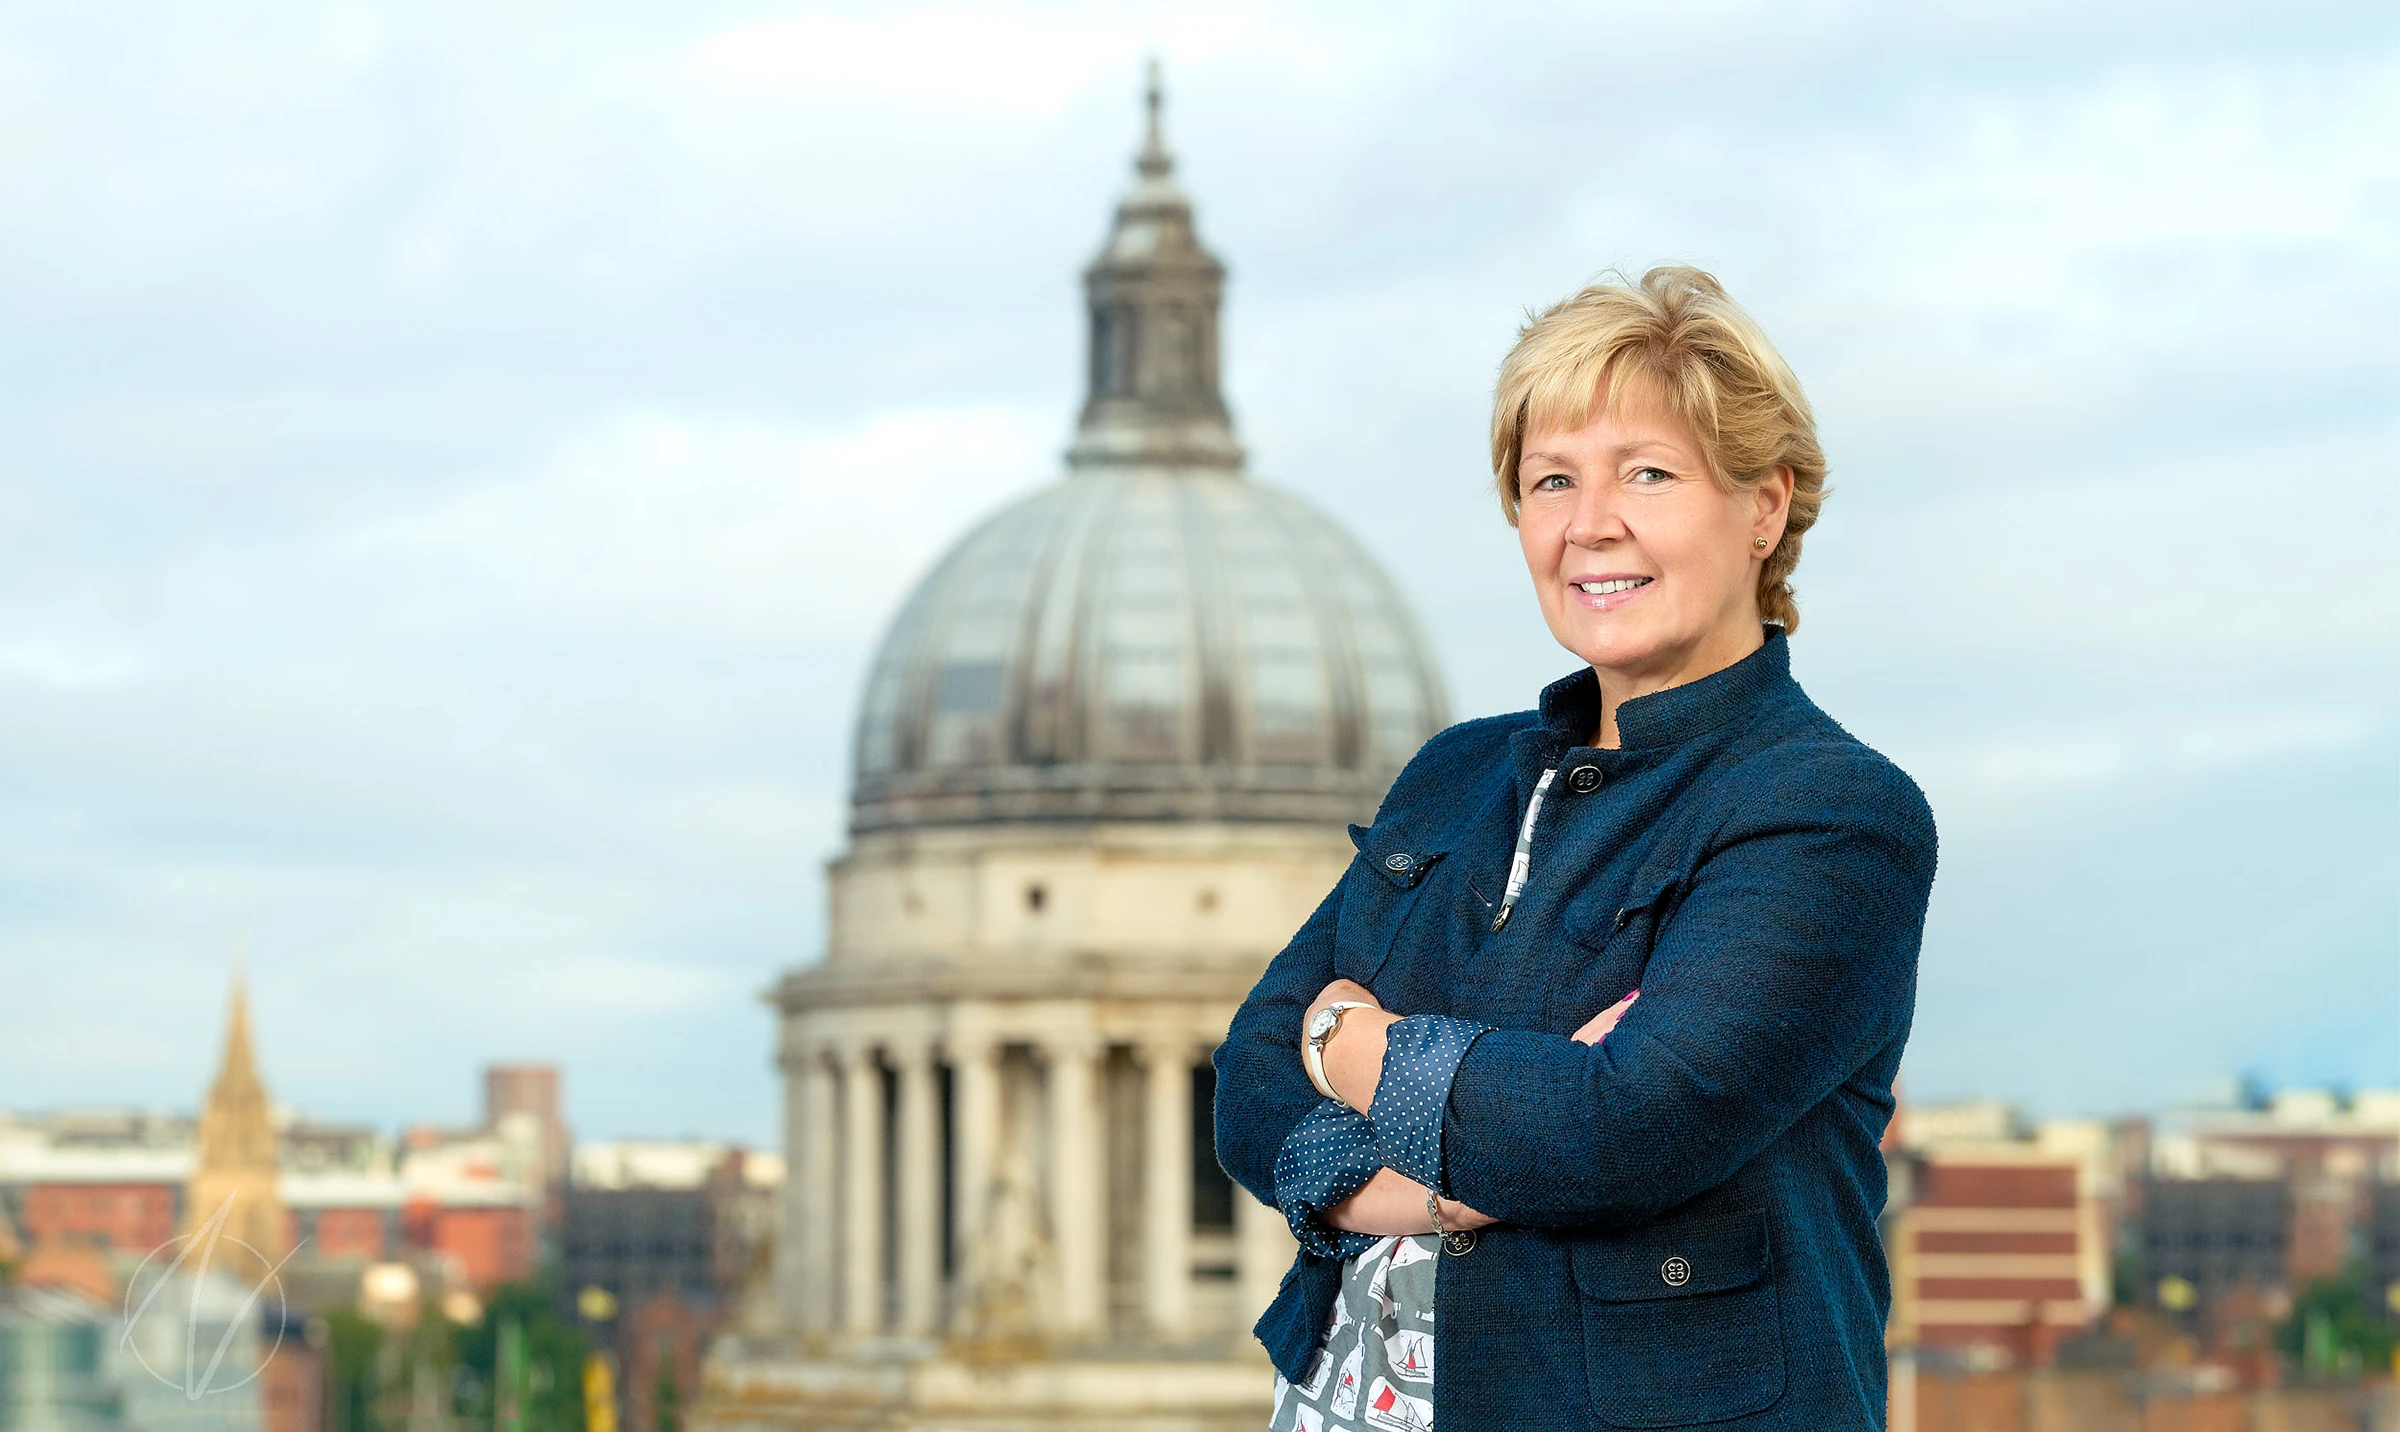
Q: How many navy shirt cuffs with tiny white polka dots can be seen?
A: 2